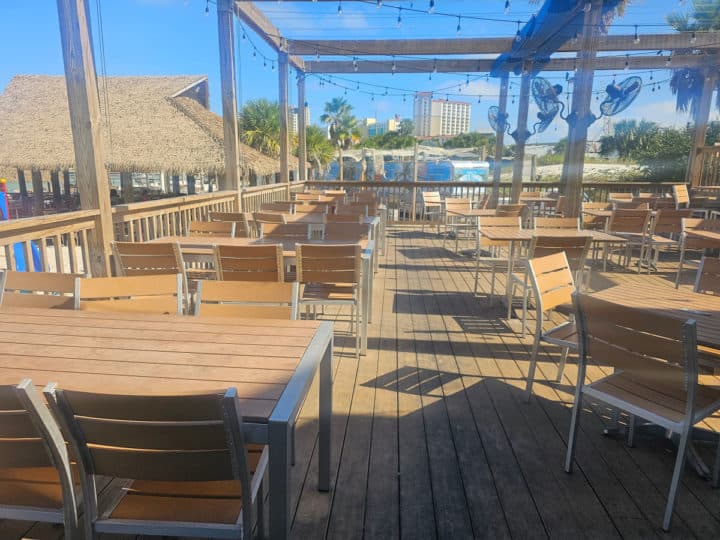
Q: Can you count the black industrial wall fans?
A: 4